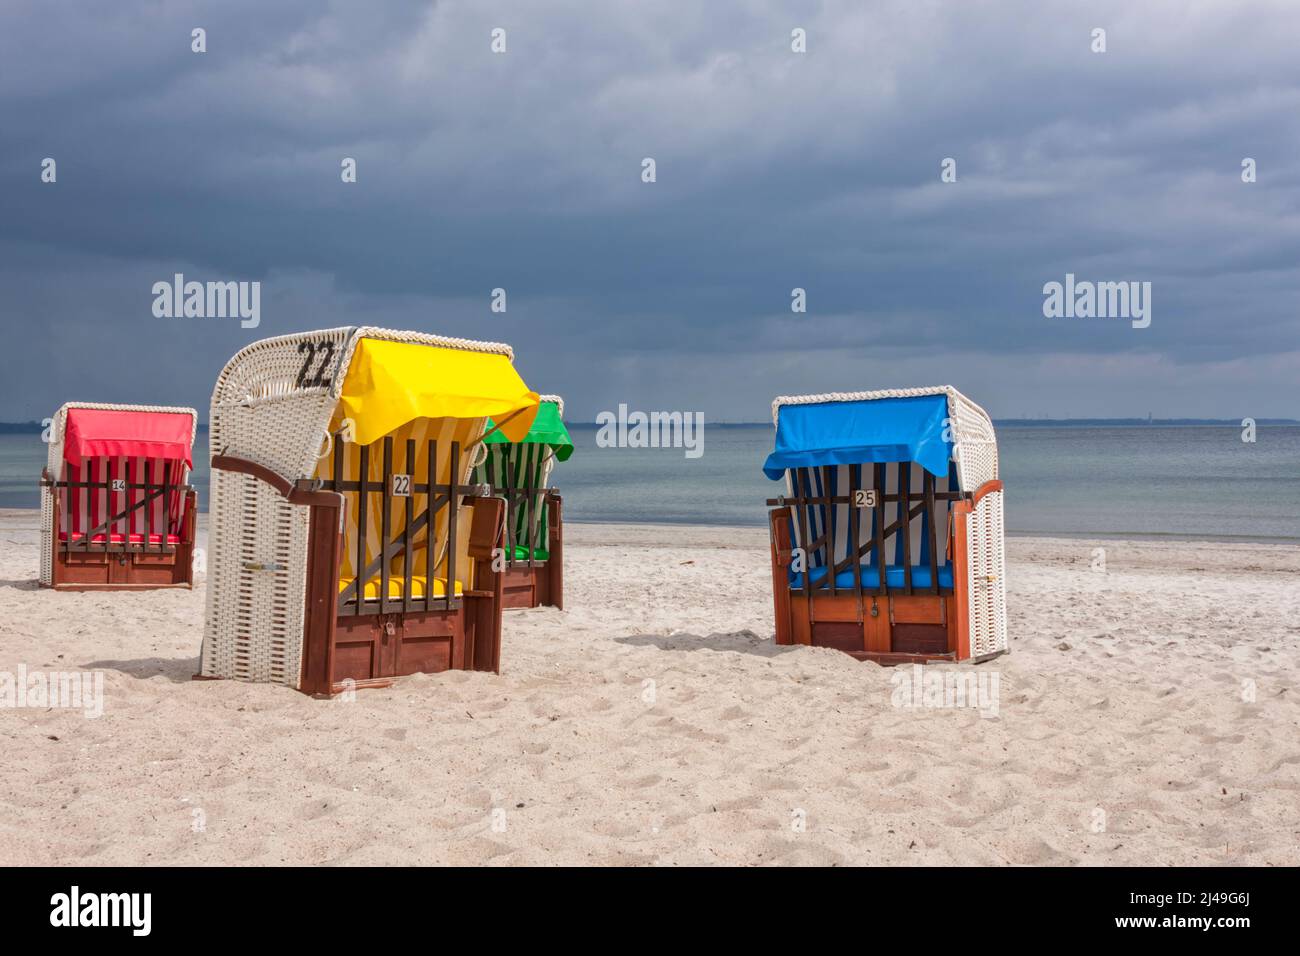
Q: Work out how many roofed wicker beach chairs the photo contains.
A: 4